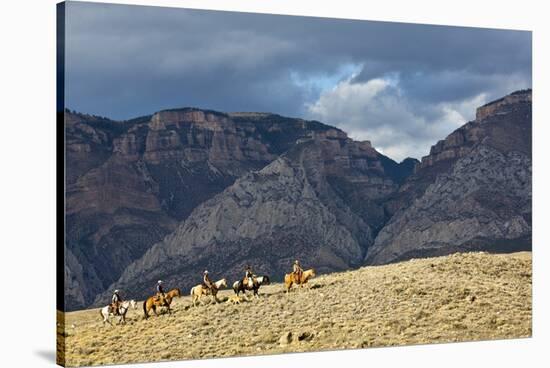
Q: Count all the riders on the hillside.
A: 5